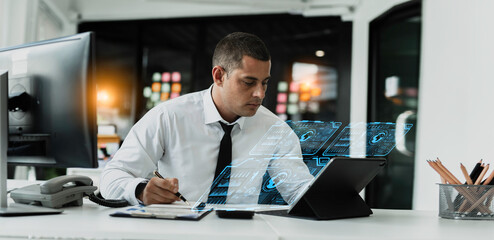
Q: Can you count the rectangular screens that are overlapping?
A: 3